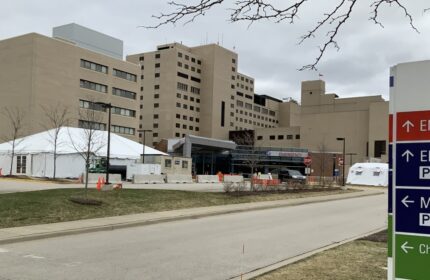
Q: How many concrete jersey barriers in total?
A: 5